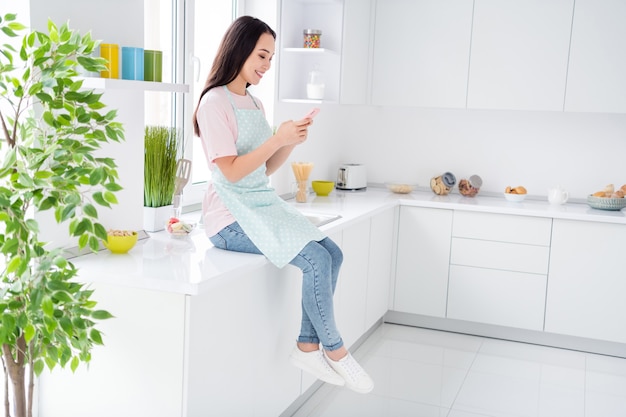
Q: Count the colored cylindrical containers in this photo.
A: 3